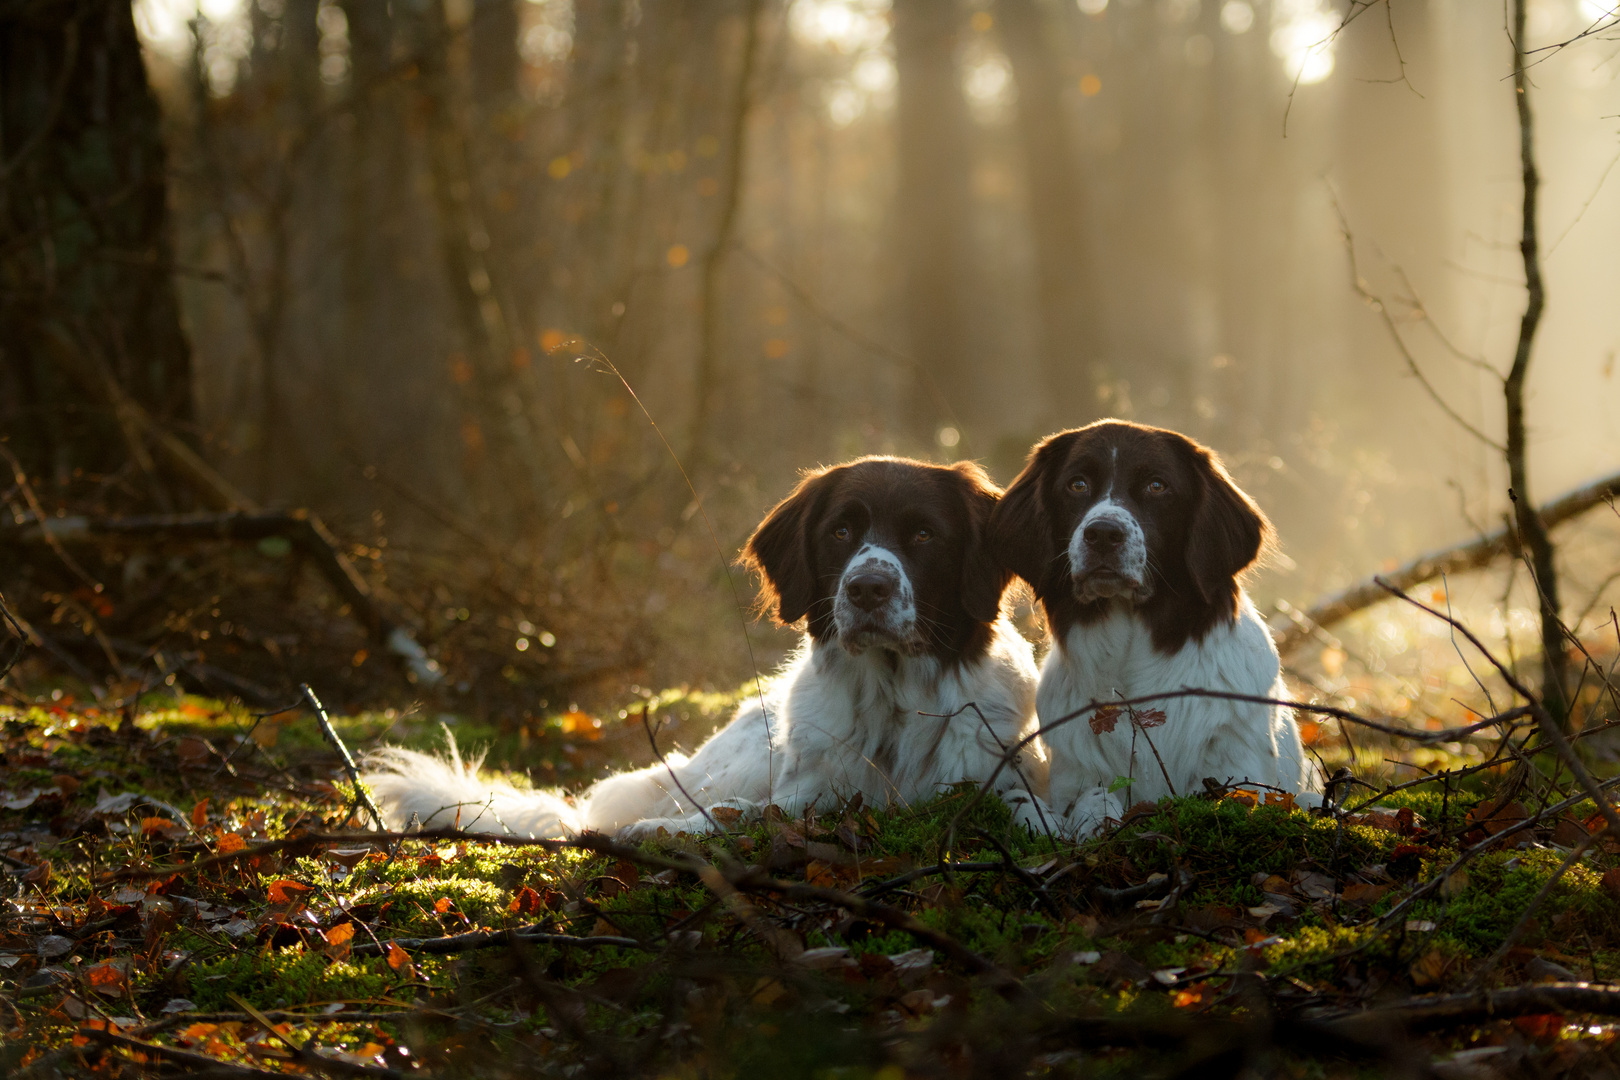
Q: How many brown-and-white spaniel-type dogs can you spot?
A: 2